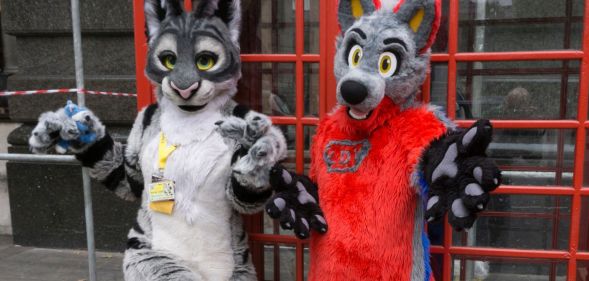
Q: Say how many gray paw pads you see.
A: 12